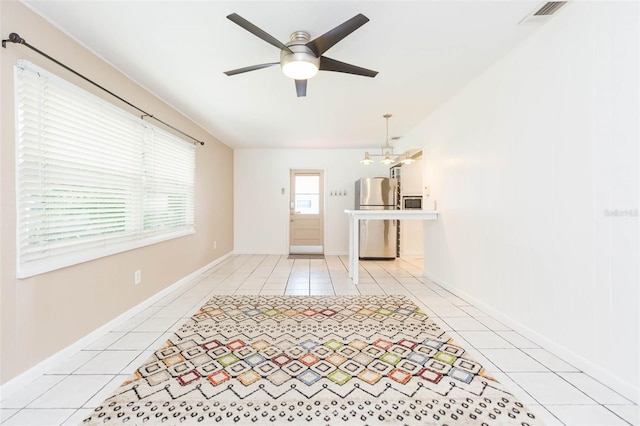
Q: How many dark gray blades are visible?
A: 5